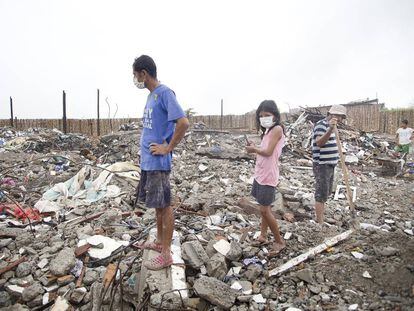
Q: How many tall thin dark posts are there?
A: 4